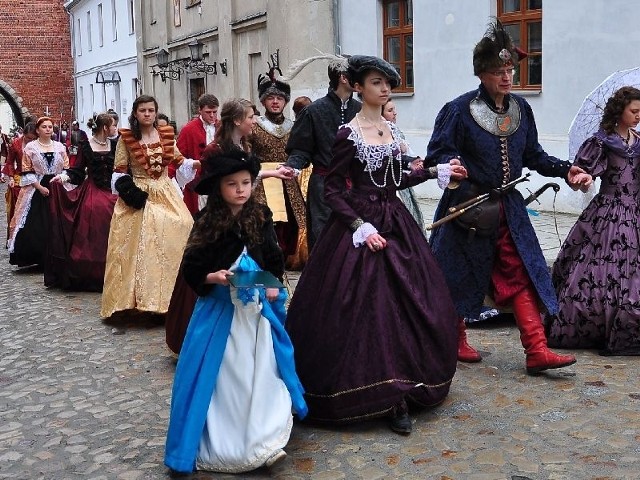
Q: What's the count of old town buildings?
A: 4